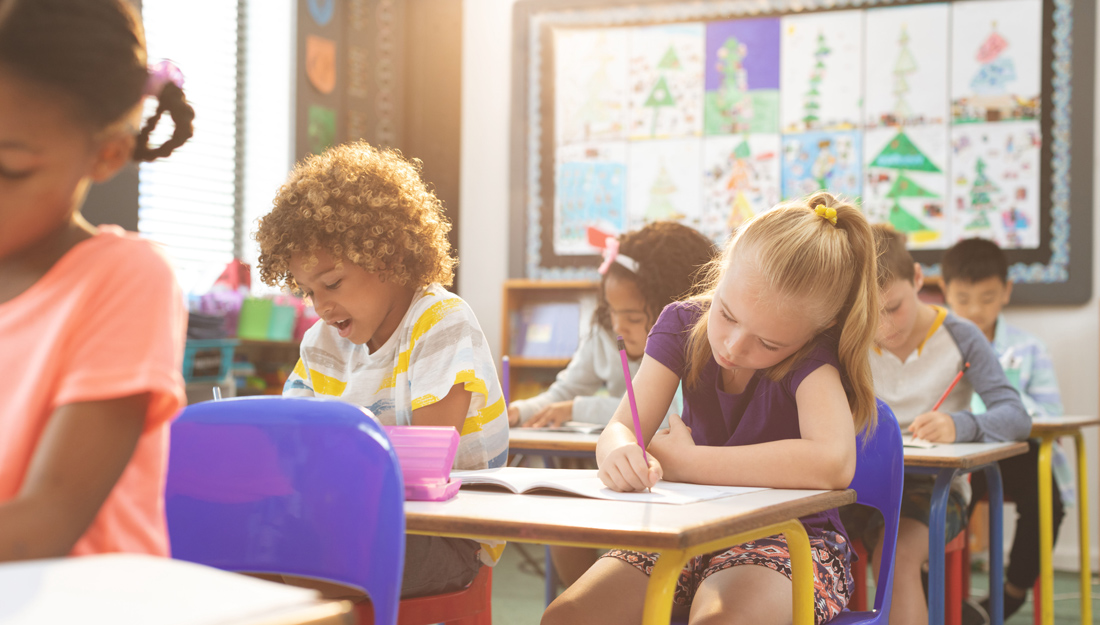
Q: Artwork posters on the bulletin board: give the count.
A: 12